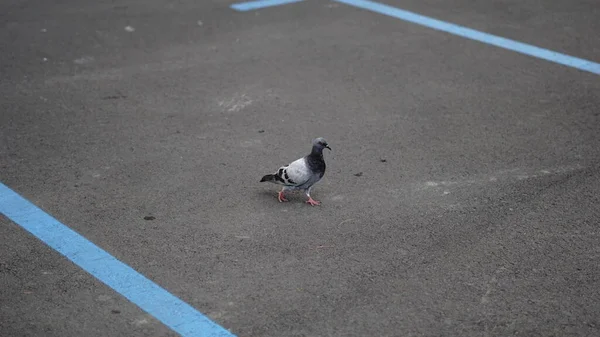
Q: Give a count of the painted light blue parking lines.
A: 3